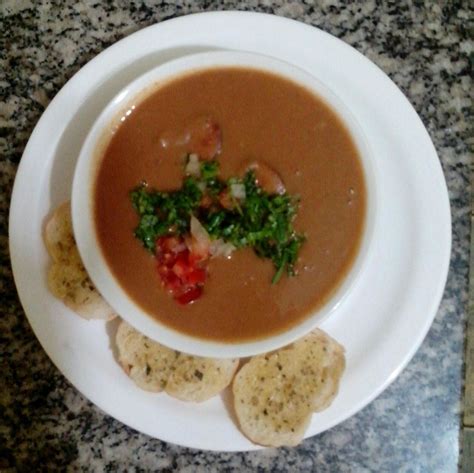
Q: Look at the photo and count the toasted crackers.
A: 3